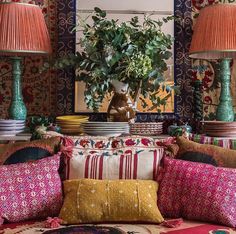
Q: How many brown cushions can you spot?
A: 2